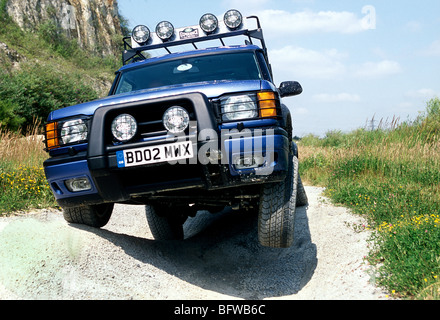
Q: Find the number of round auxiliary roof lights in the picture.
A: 4